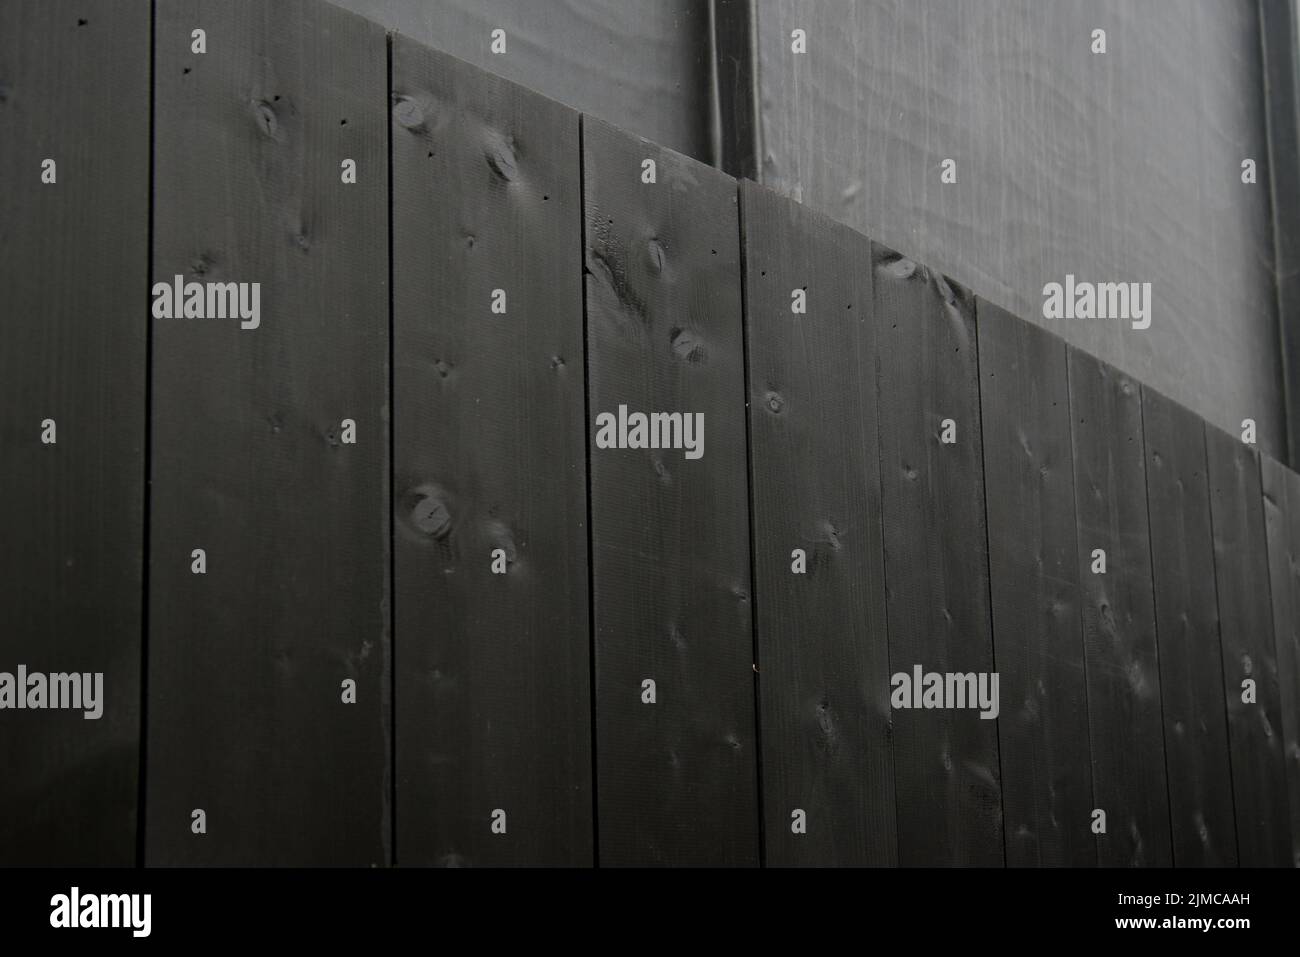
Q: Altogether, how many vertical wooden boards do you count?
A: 11